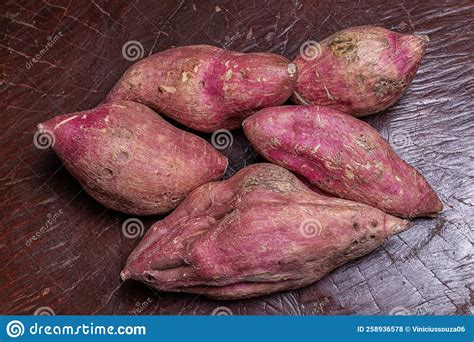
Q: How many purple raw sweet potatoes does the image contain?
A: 5